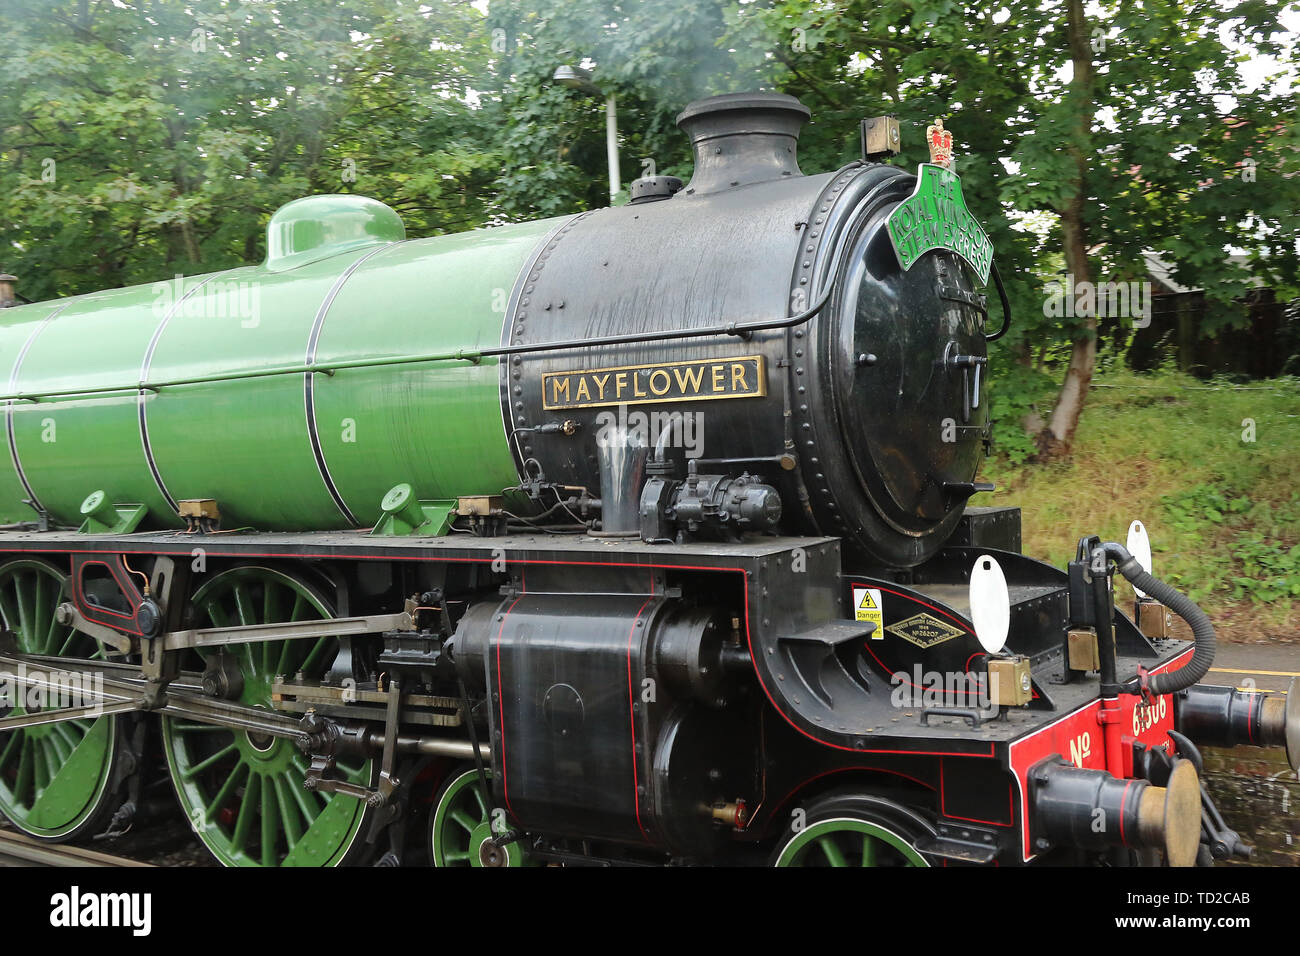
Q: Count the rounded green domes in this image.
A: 1